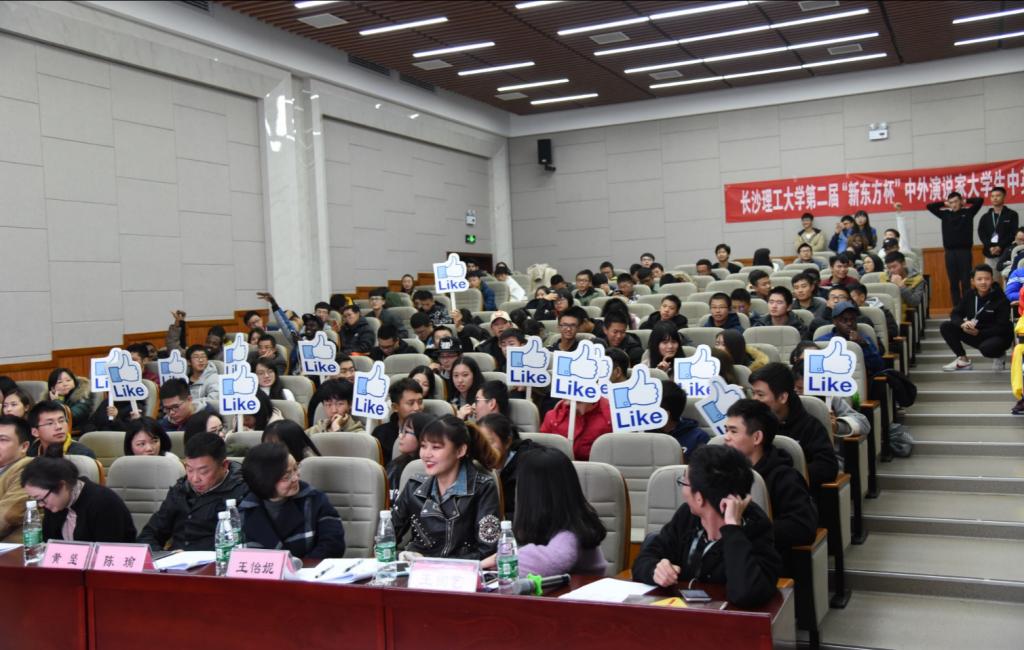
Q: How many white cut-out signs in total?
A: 15